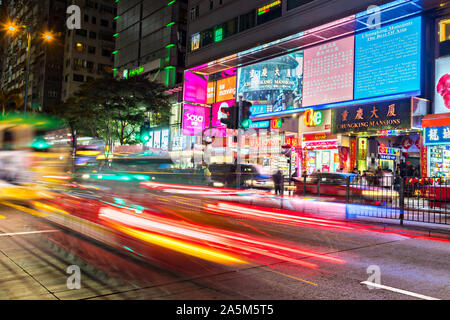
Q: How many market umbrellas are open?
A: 0